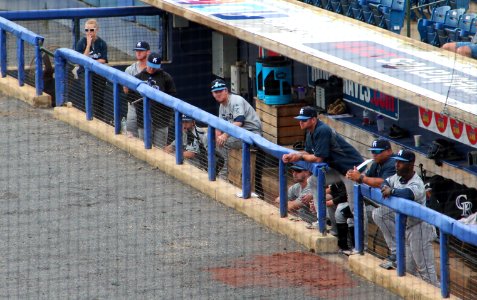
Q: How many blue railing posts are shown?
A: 15